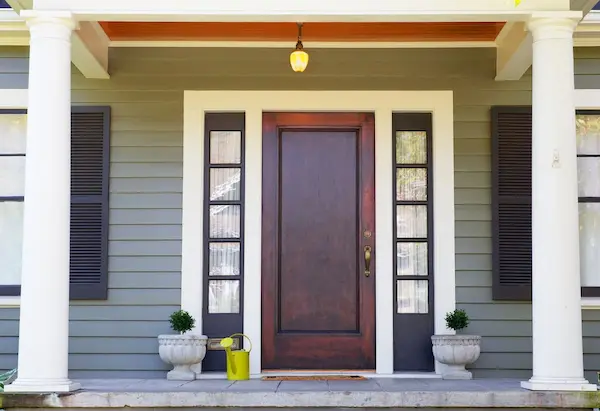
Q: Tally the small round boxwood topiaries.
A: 2